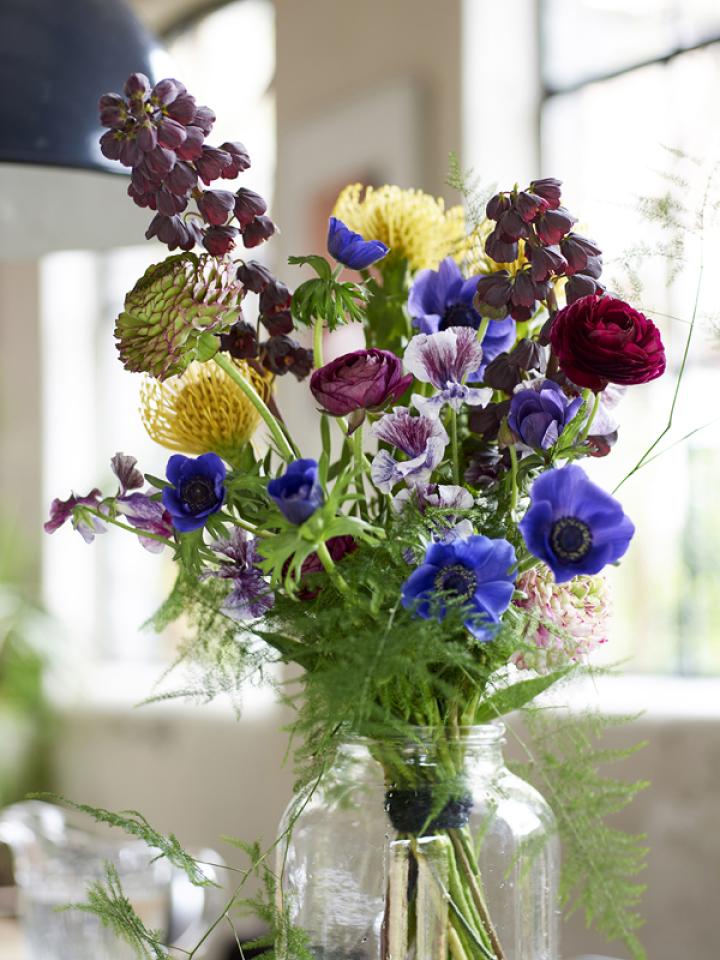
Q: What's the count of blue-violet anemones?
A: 7